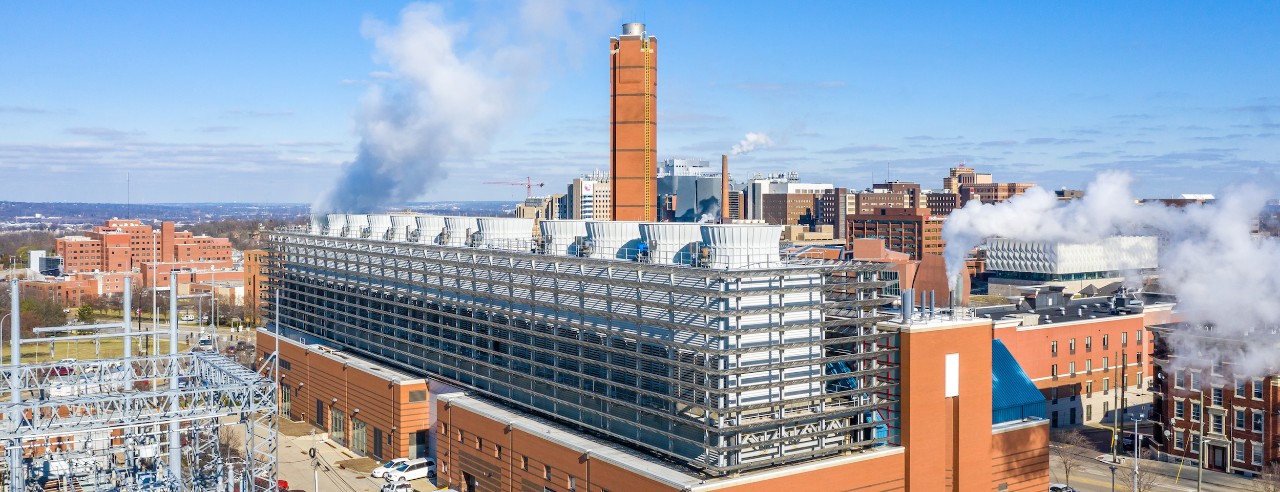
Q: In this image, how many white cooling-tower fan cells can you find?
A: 12